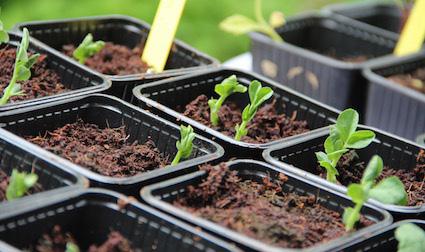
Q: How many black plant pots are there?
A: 12